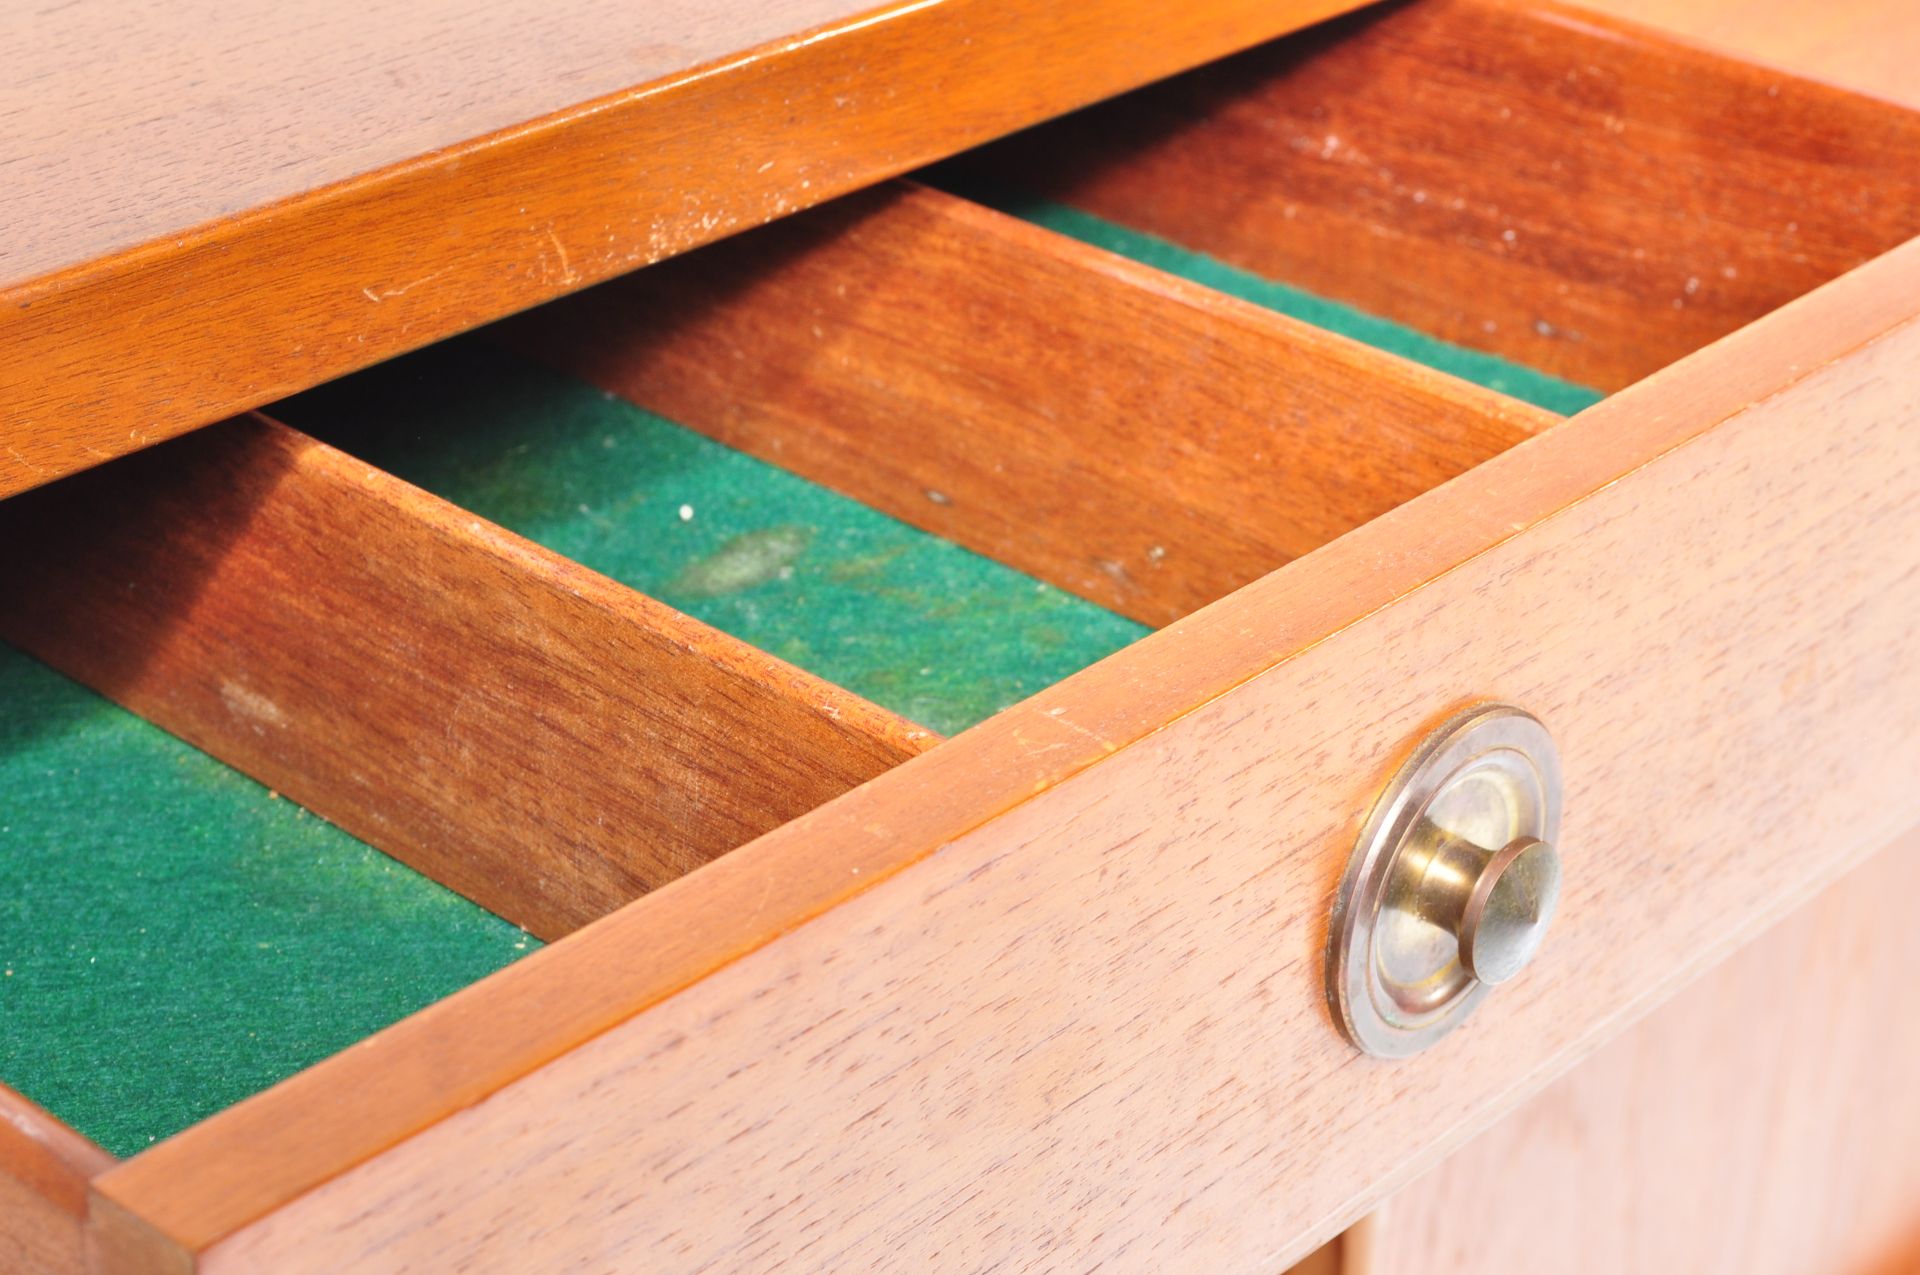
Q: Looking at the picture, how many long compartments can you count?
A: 3